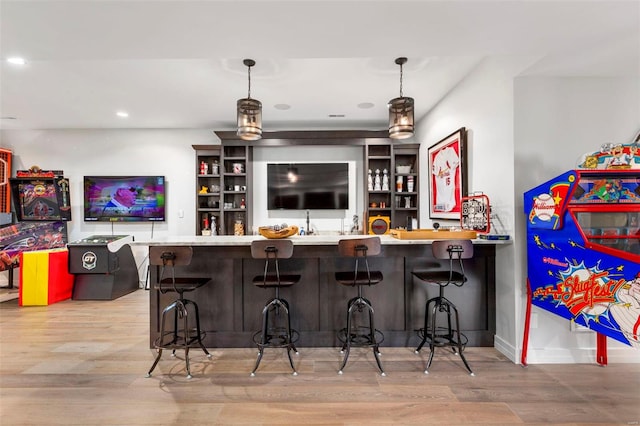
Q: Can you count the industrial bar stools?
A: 4